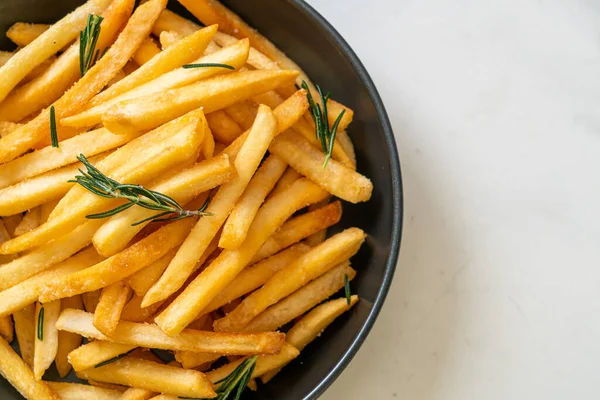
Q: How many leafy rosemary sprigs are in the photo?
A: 4